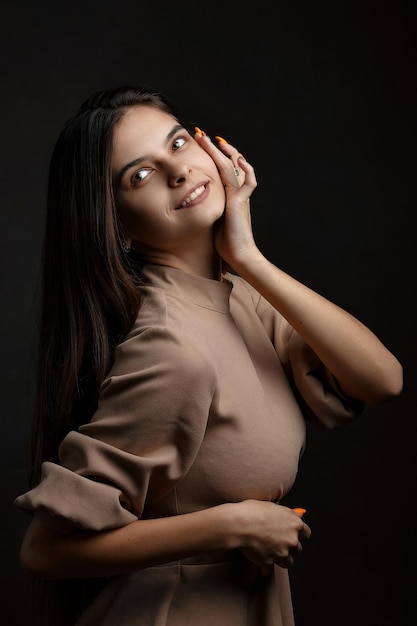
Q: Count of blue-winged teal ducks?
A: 0